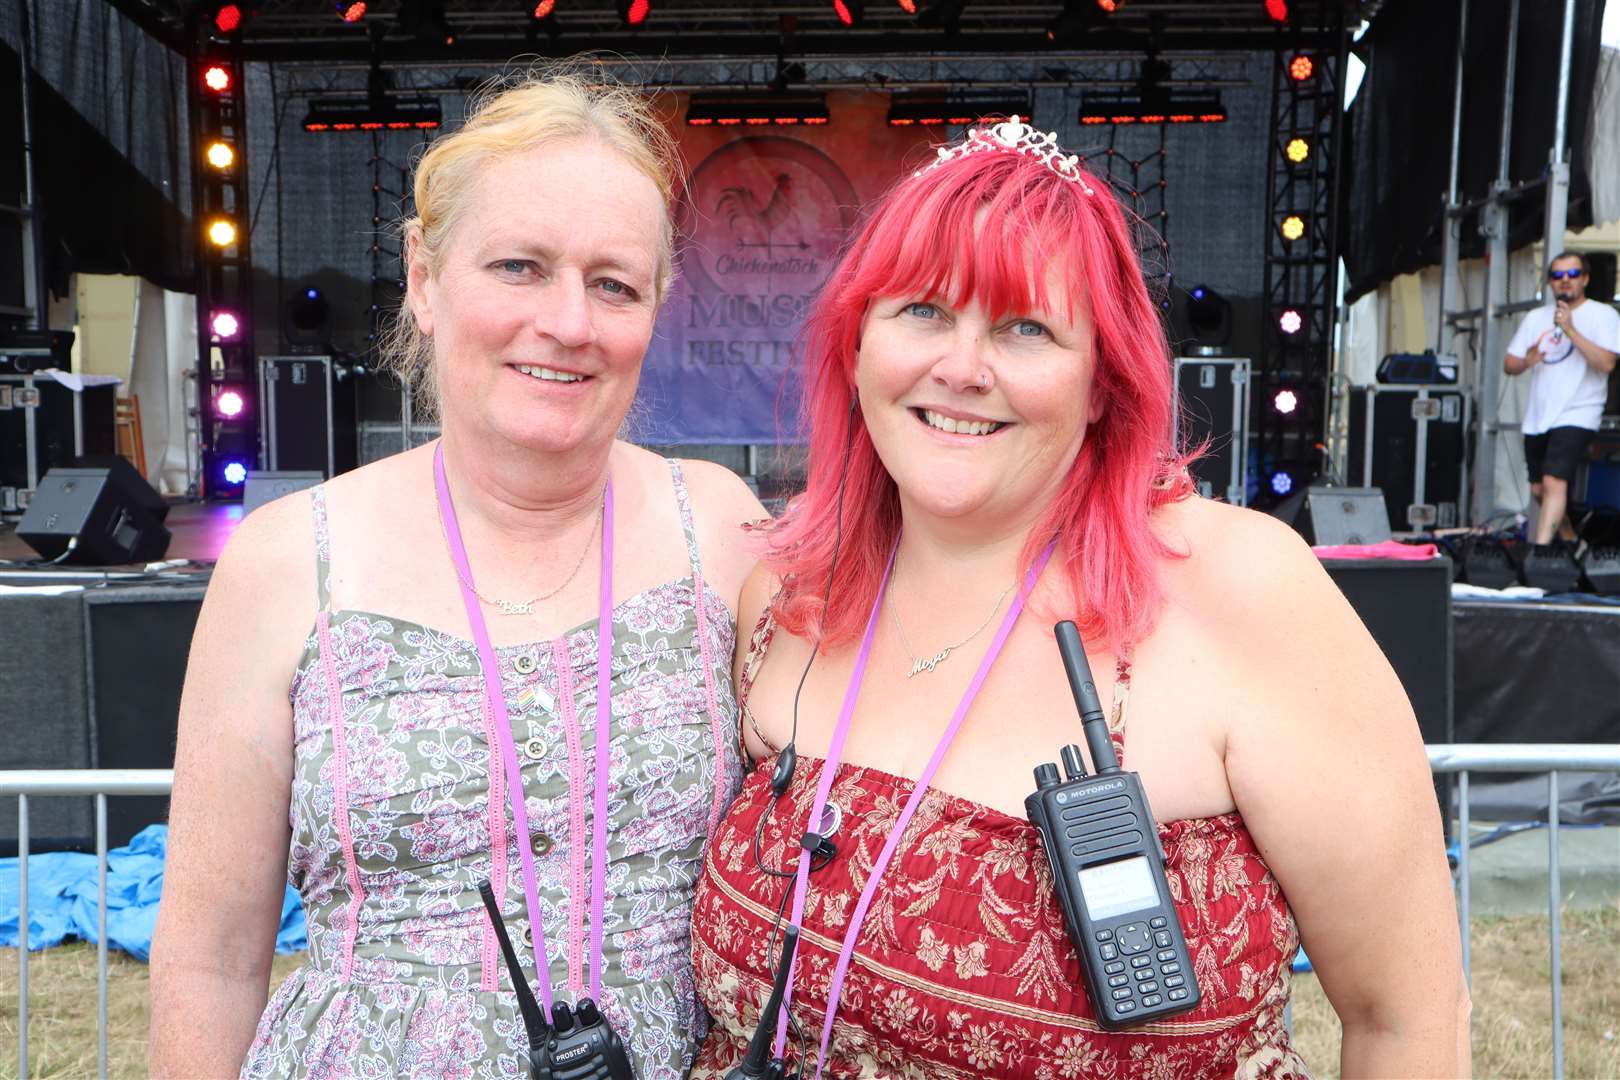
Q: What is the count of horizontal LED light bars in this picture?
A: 4